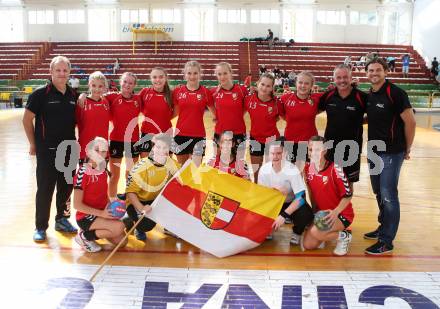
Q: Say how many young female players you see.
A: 12